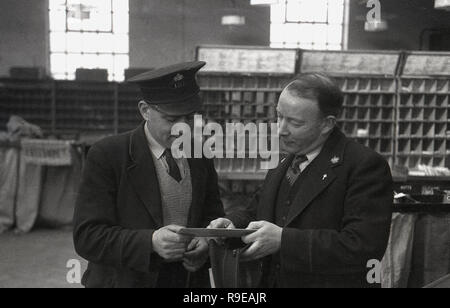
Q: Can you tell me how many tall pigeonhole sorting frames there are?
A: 3